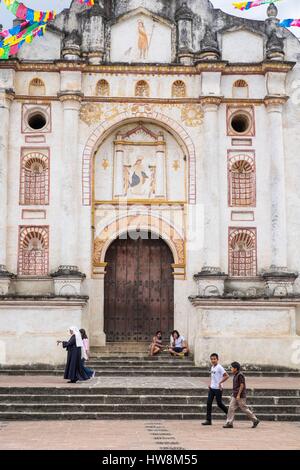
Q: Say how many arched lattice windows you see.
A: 4